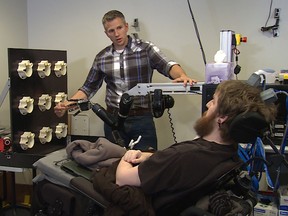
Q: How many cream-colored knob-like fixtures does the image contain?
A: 9